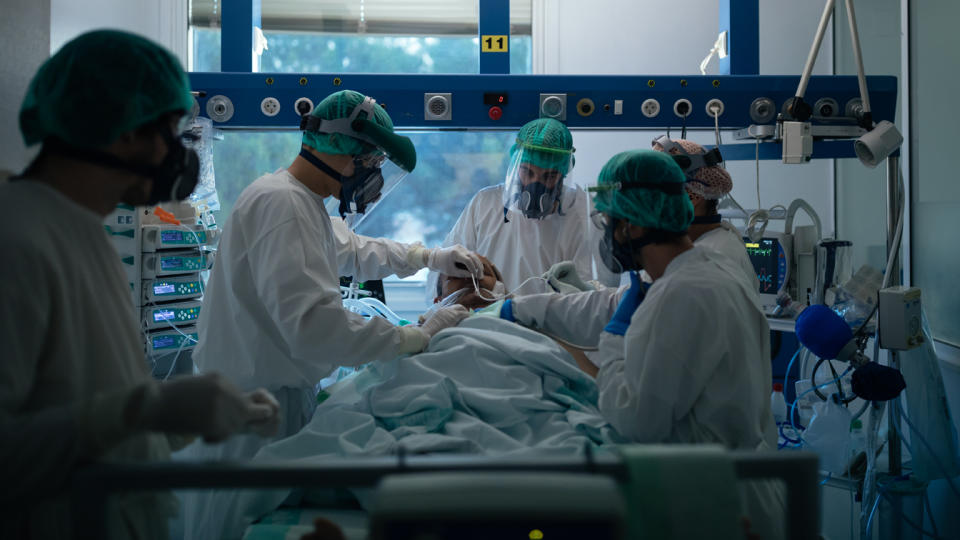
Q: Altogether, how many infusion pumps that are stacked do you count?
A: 5